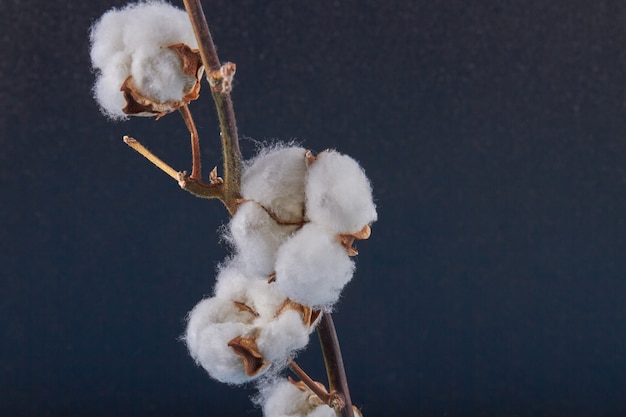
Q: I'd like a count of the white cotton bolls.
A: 4